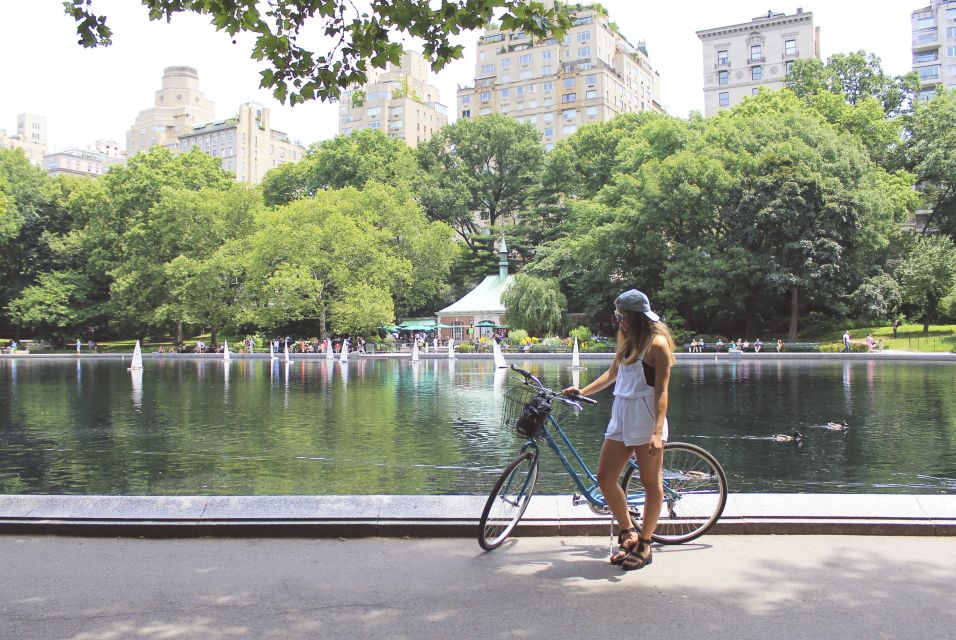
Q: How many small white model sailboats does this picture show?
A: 10